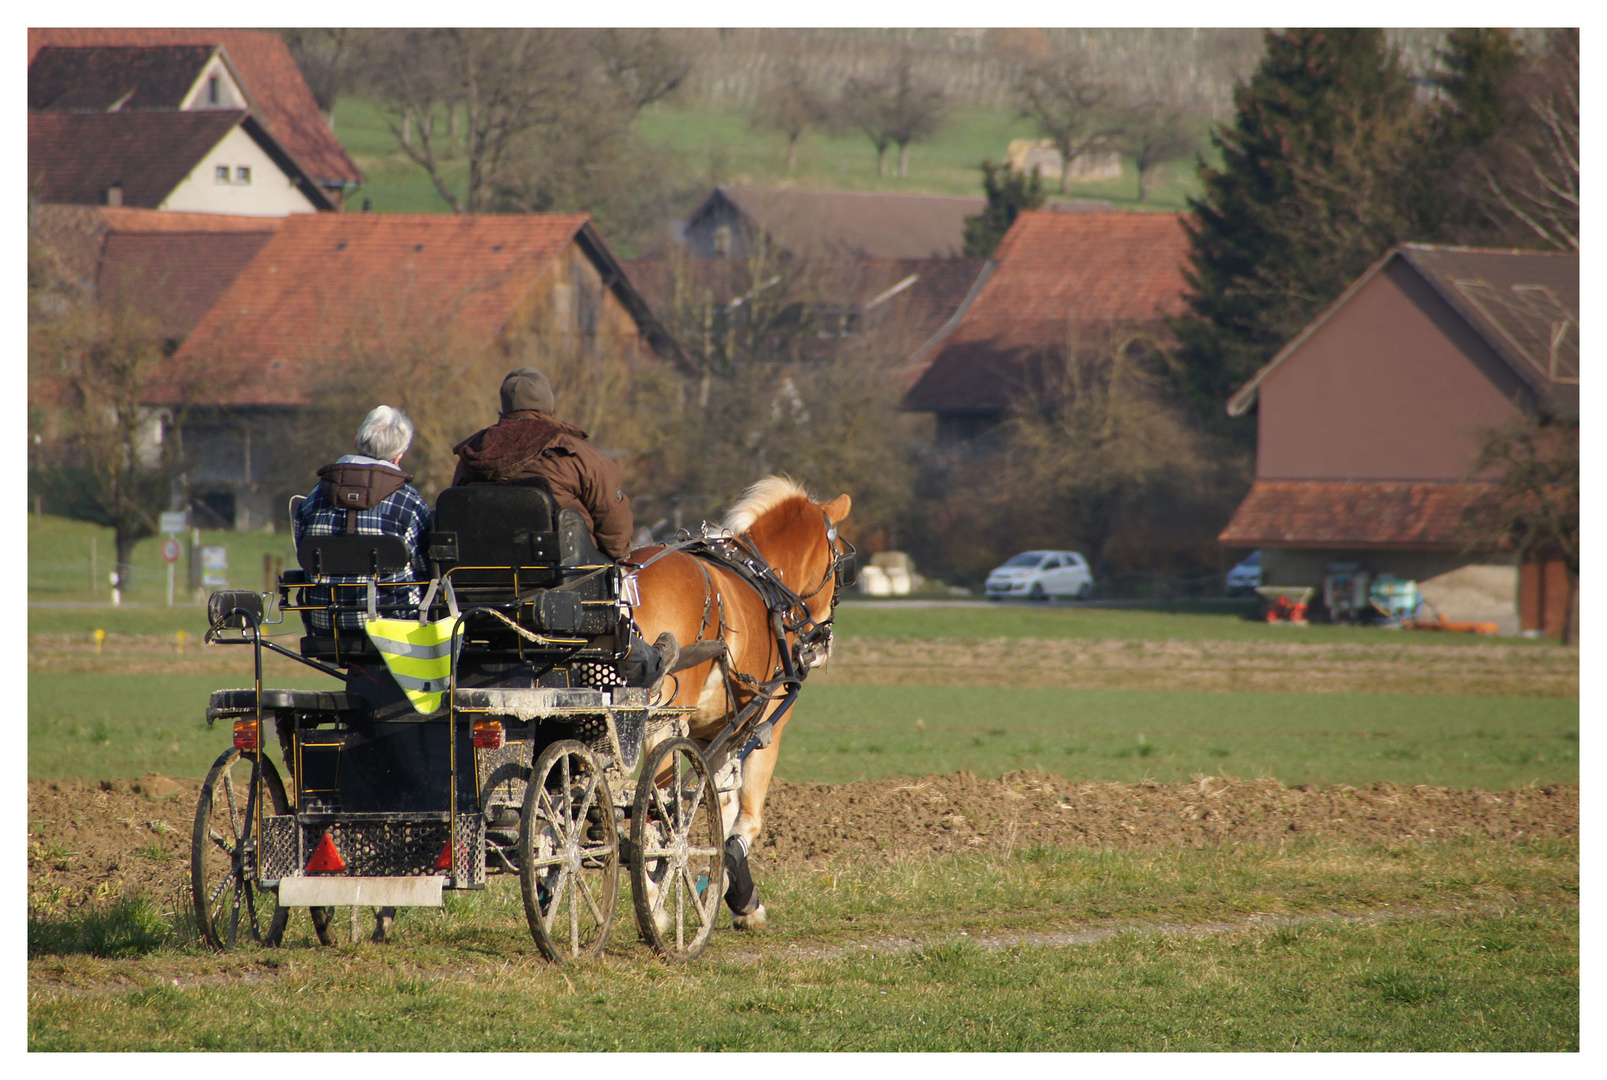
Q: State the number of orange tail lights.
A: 2